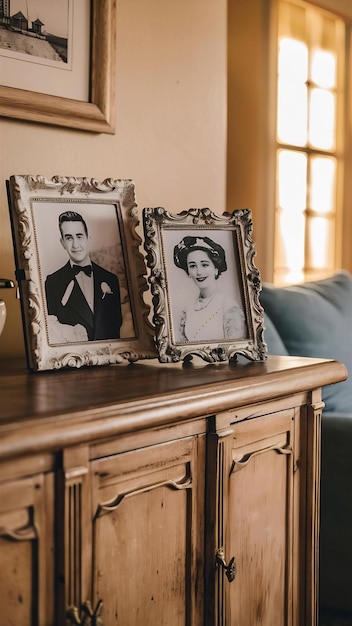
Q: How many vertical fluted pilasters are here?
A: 3